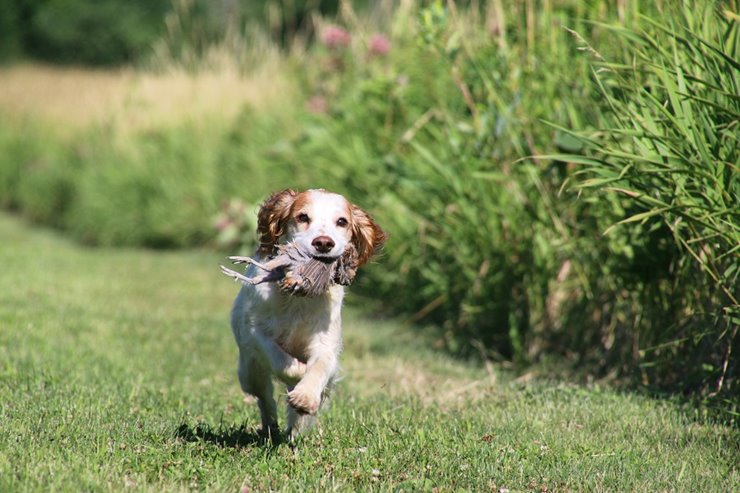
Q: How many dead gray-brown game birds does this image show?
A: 1